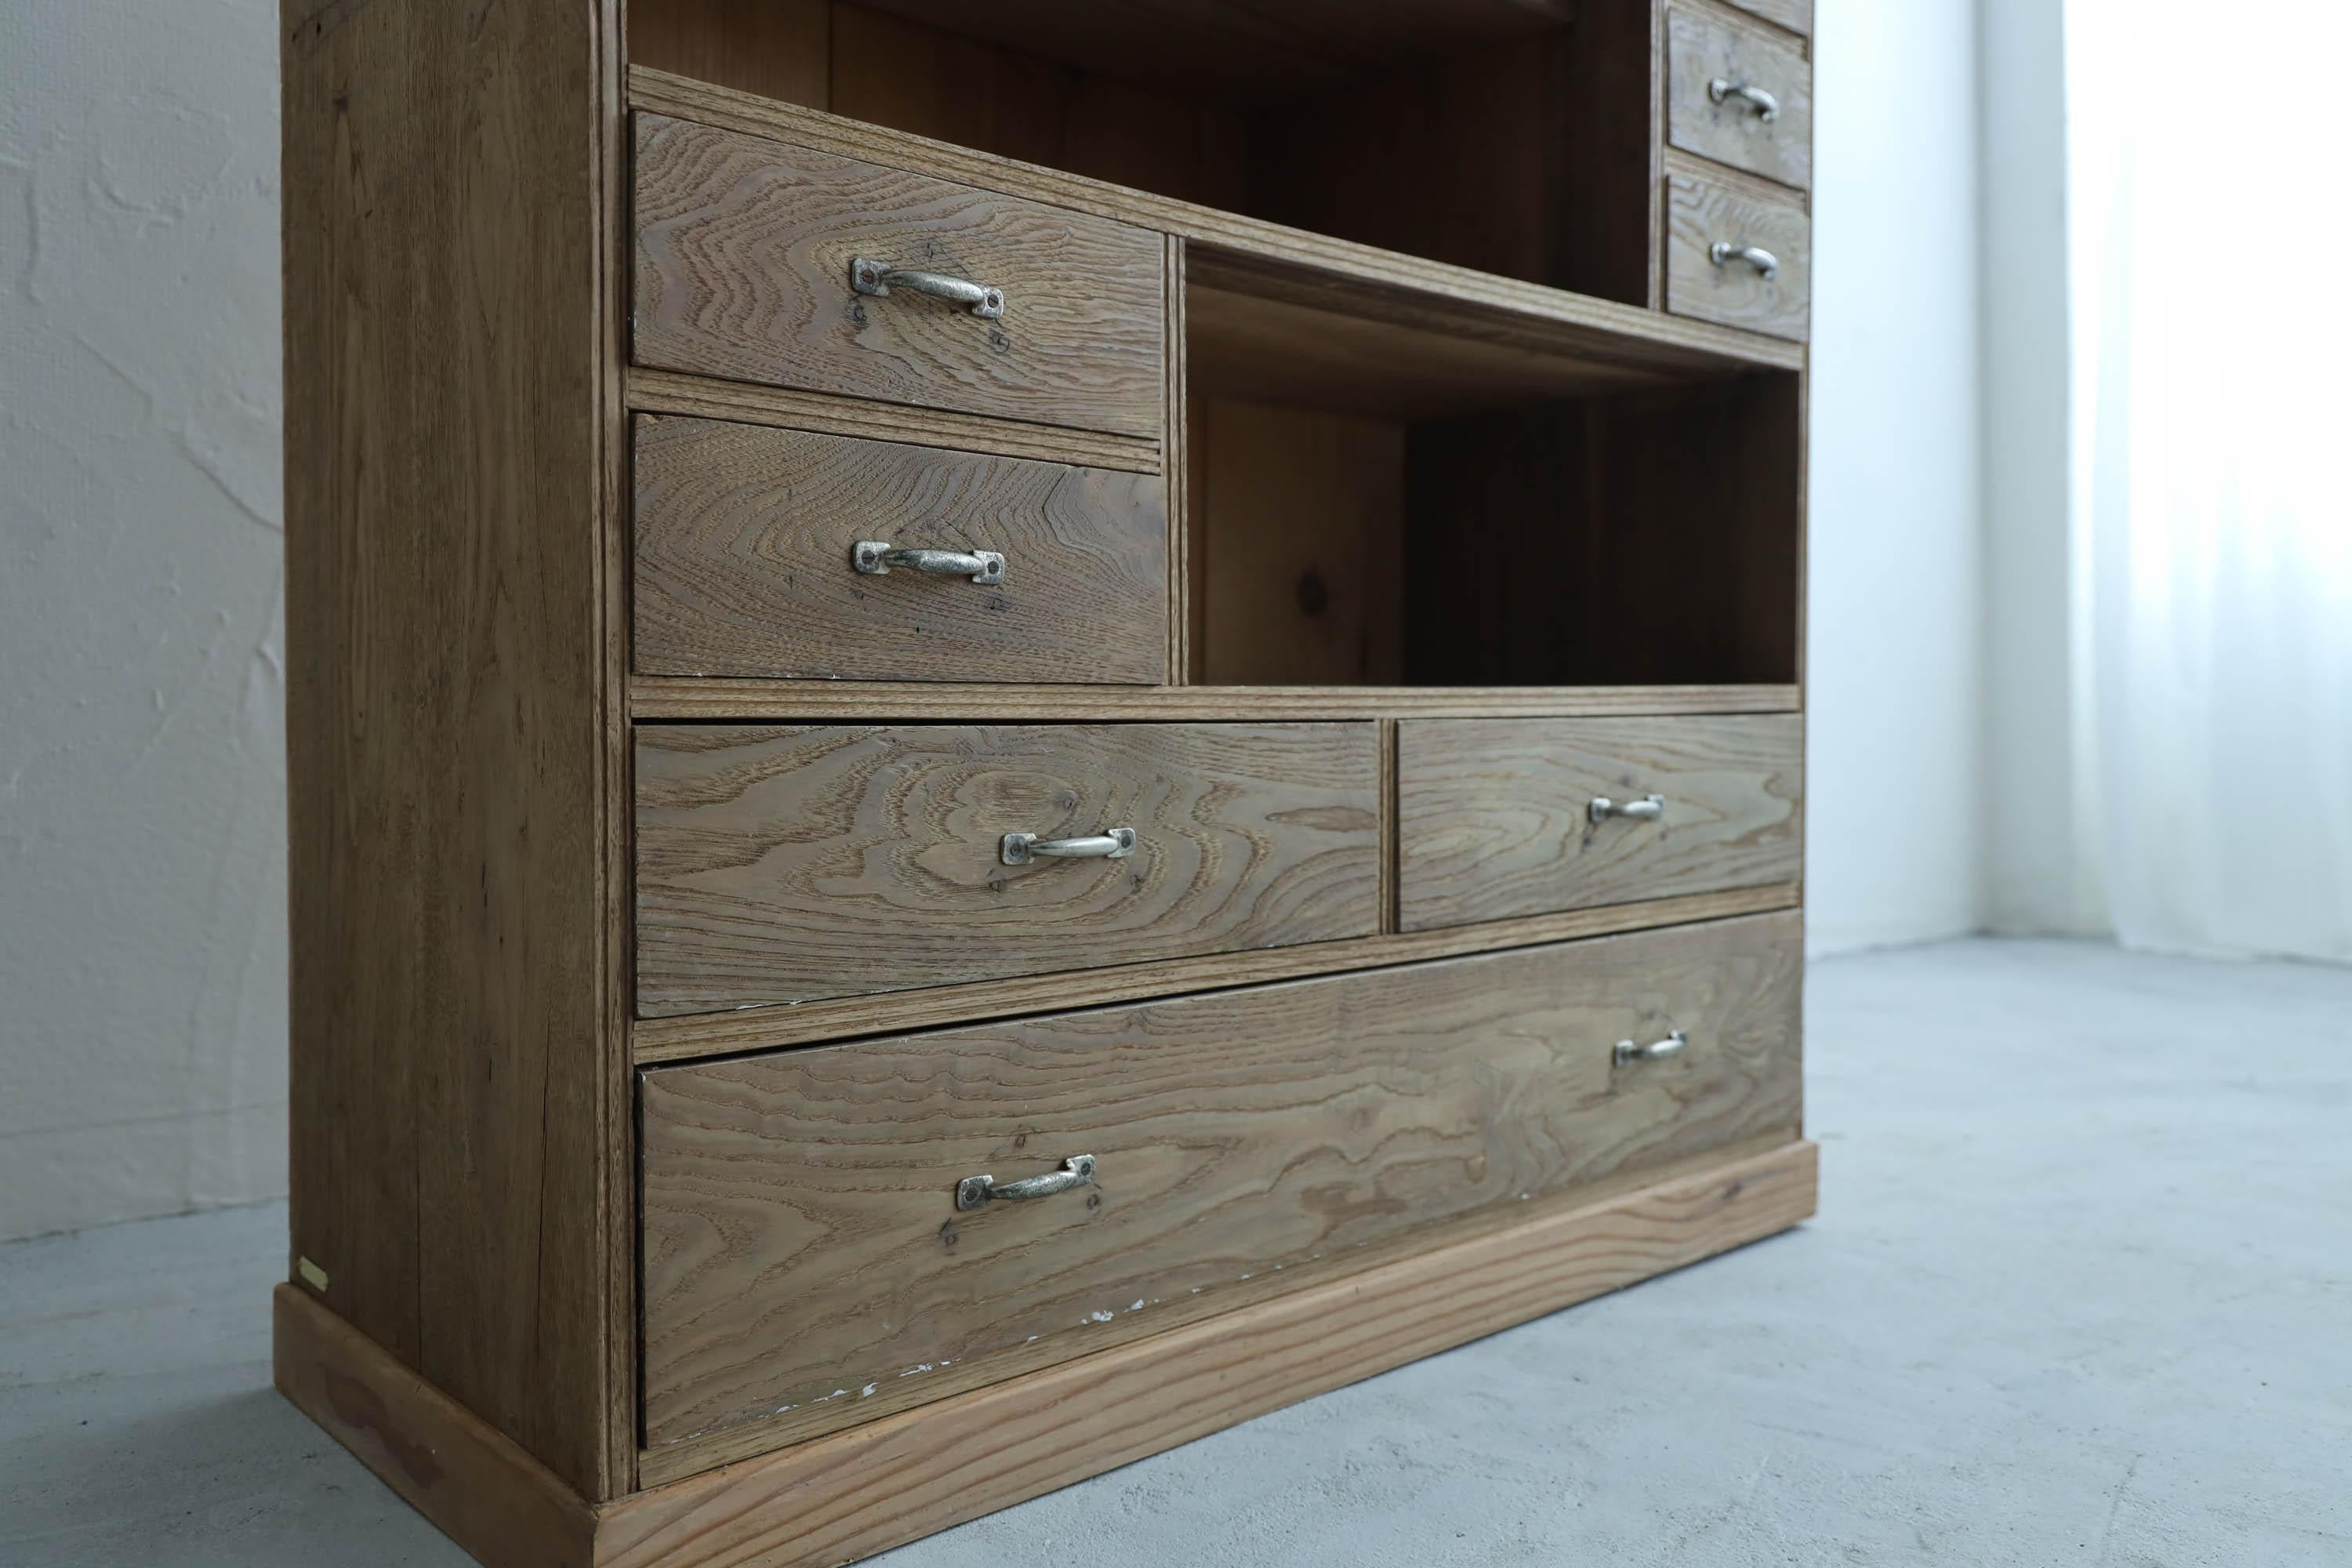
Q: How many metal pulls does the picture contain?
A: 8